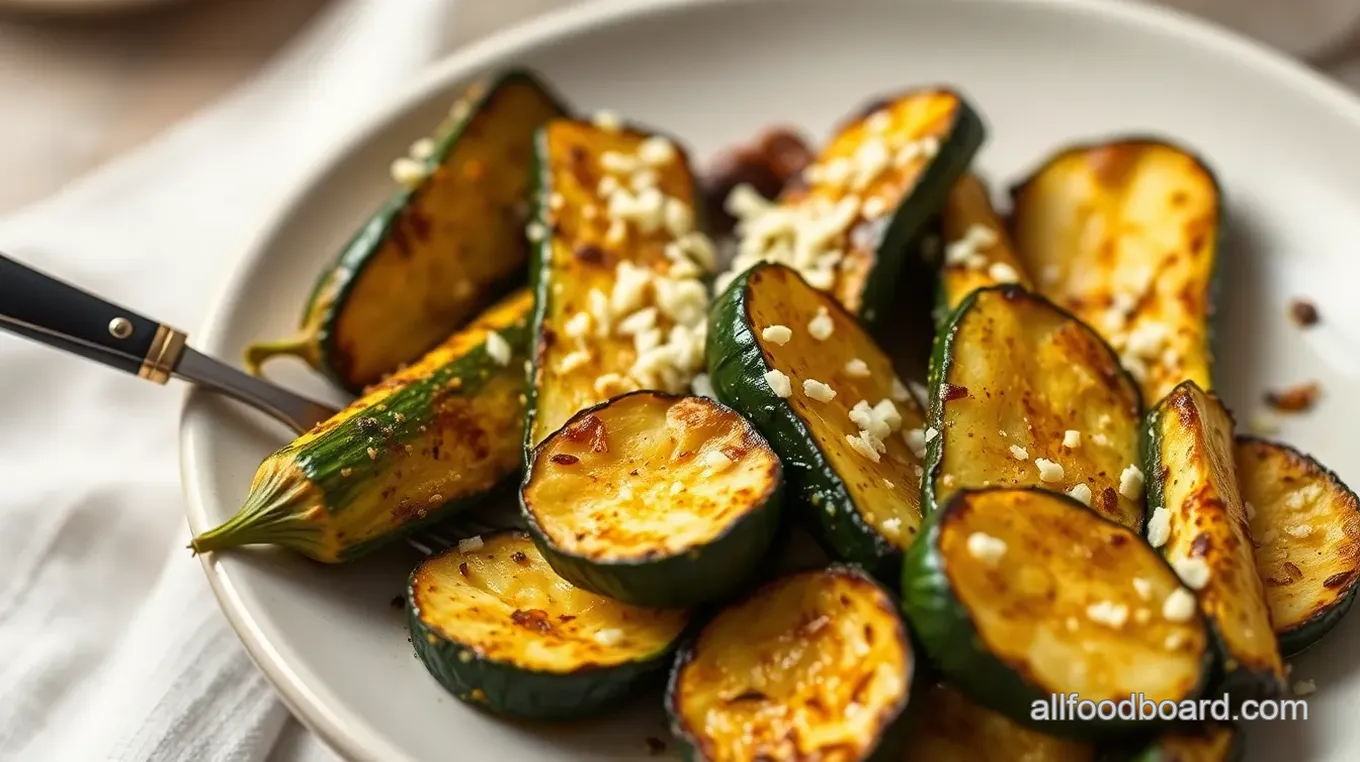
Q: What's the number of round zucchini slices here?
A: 5